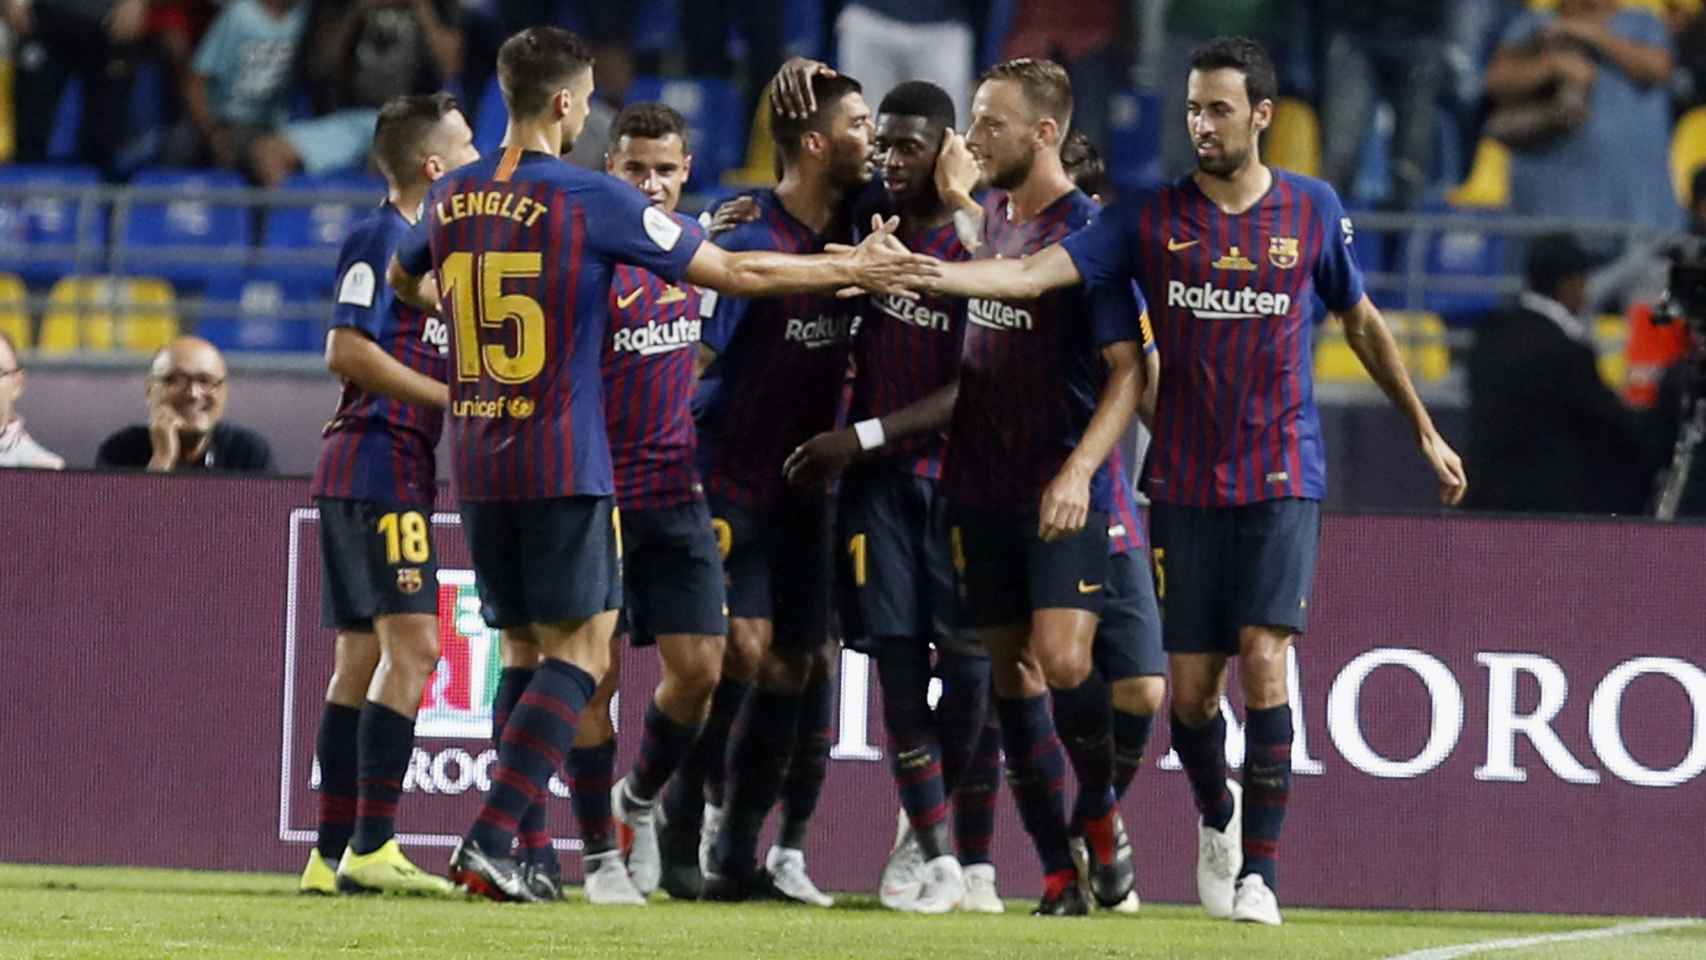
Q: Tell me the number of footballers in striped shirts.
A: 8